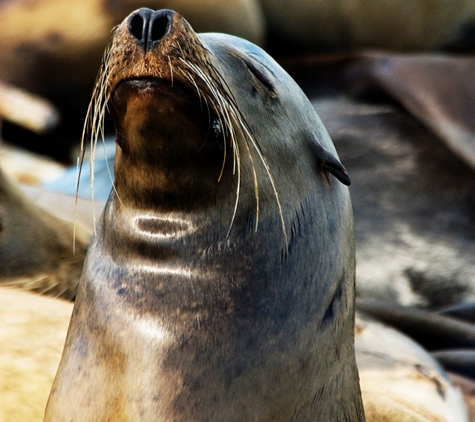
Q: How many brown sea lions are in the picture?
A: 1